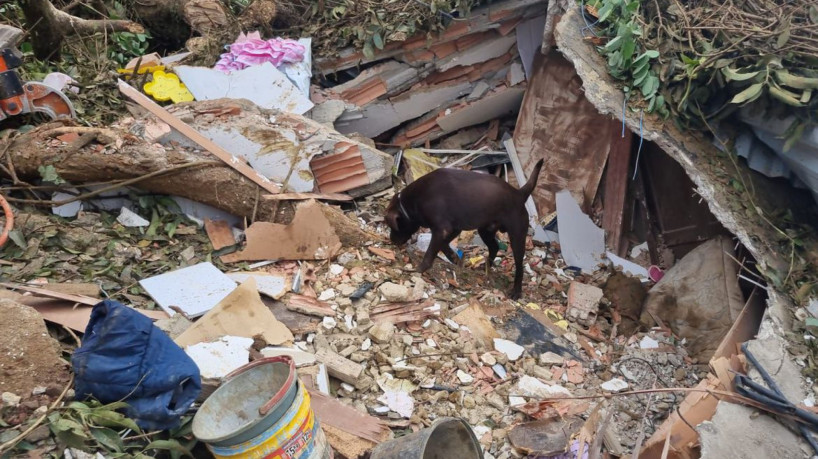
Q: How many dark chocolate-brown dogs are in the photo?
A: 1